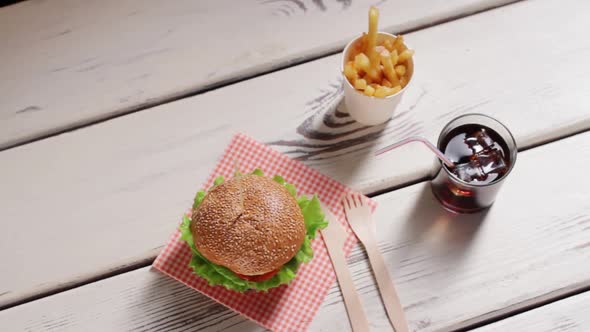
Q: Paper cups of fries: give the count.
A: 1